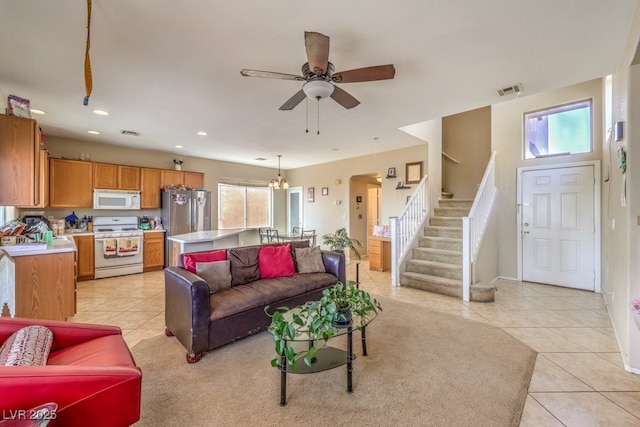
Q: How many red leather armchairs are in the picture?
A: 1